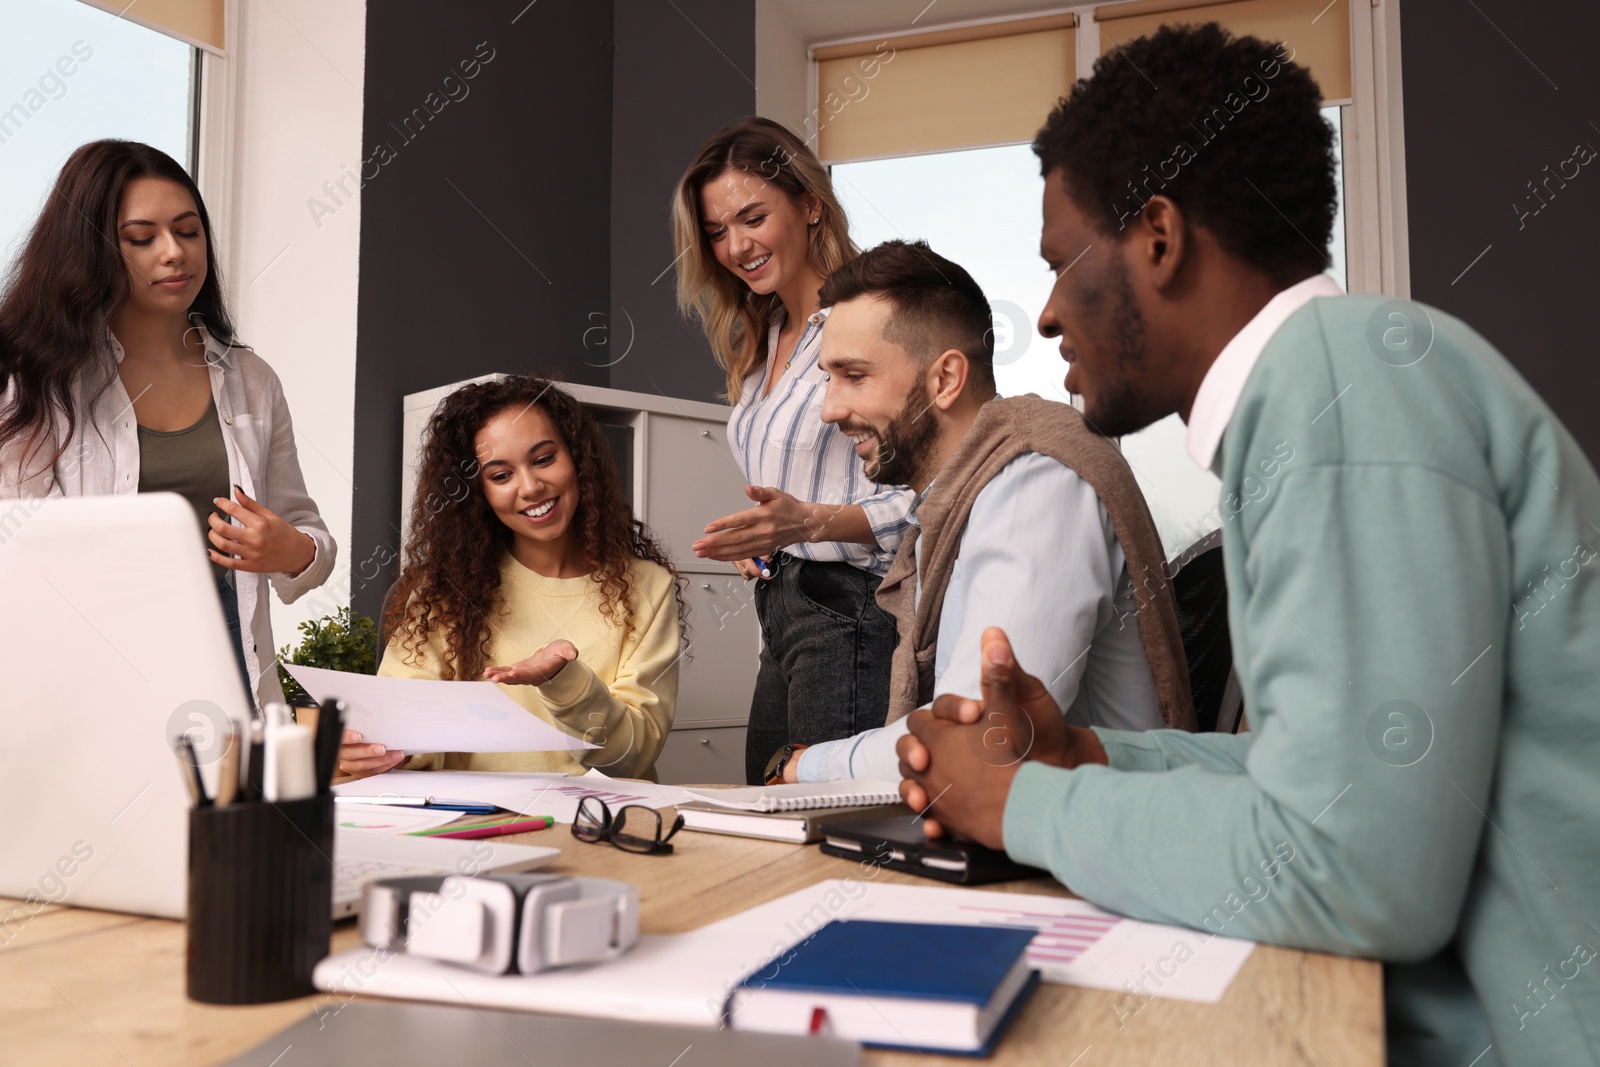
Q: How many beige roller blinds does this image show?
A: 3